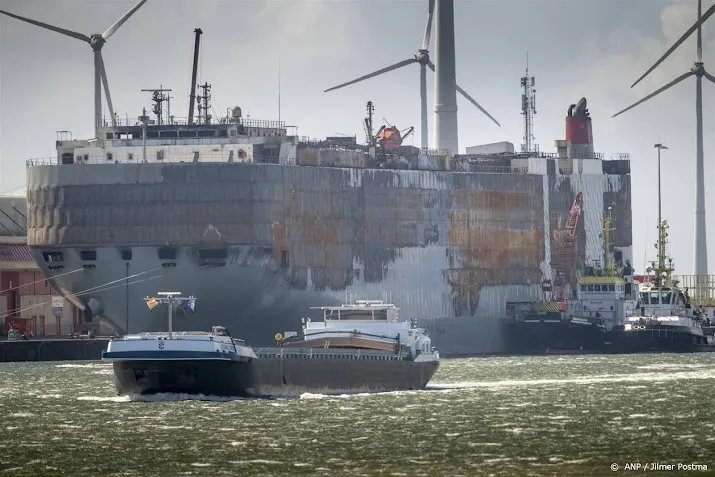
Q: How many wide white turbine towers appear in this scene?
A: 1